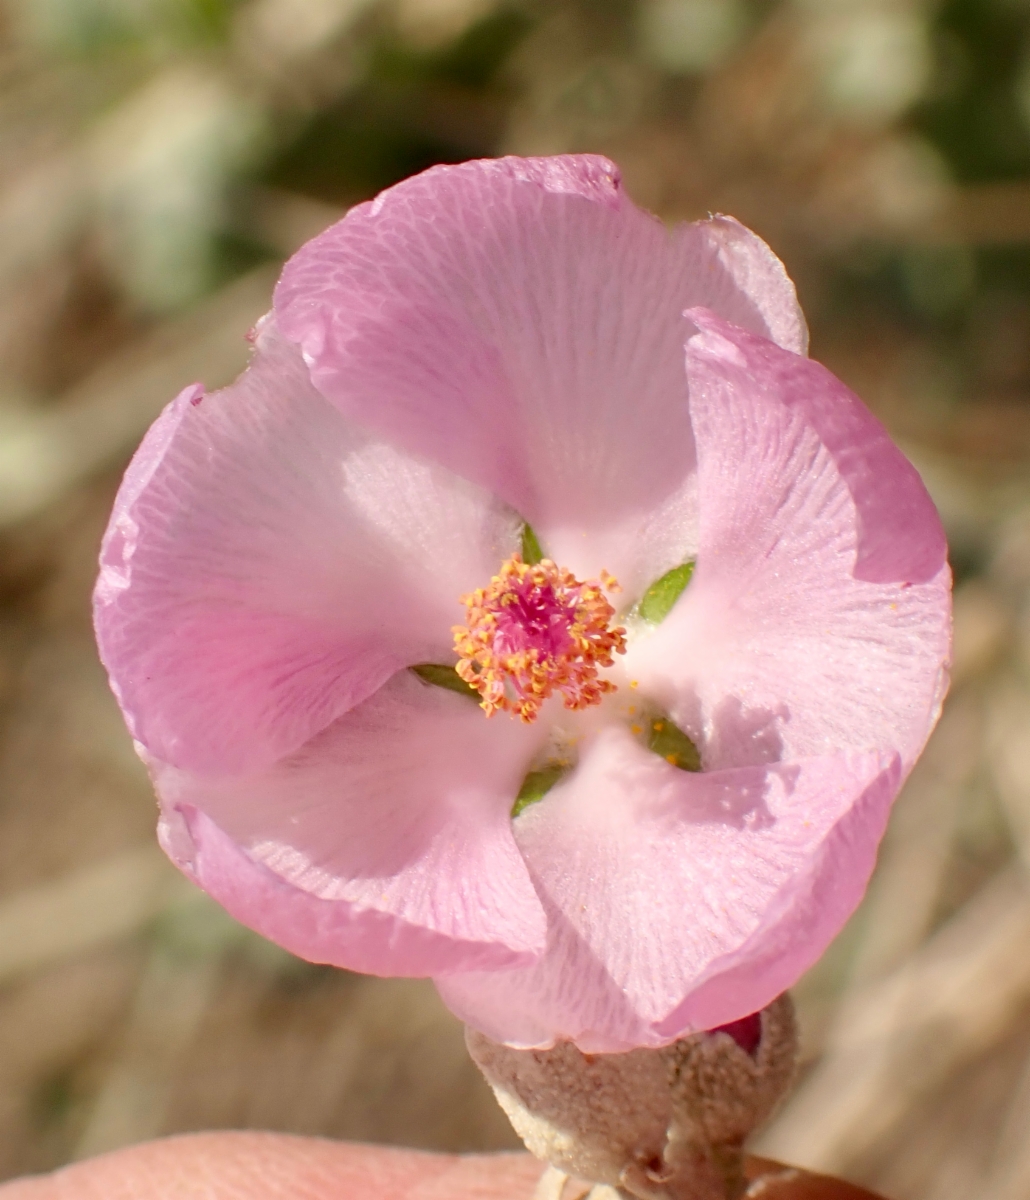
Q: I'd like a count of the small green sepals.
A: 5